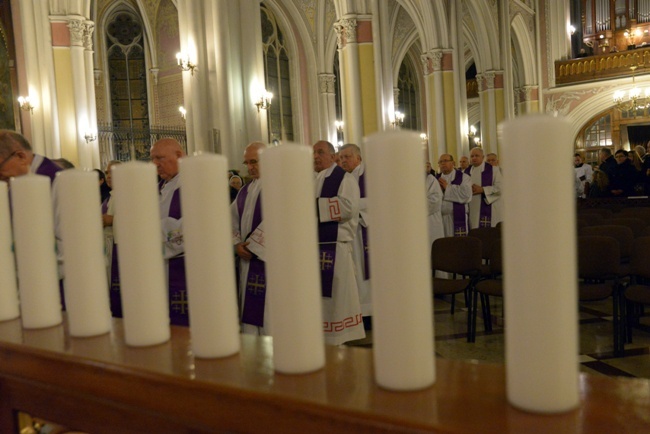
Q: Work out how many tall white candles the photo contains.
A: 8